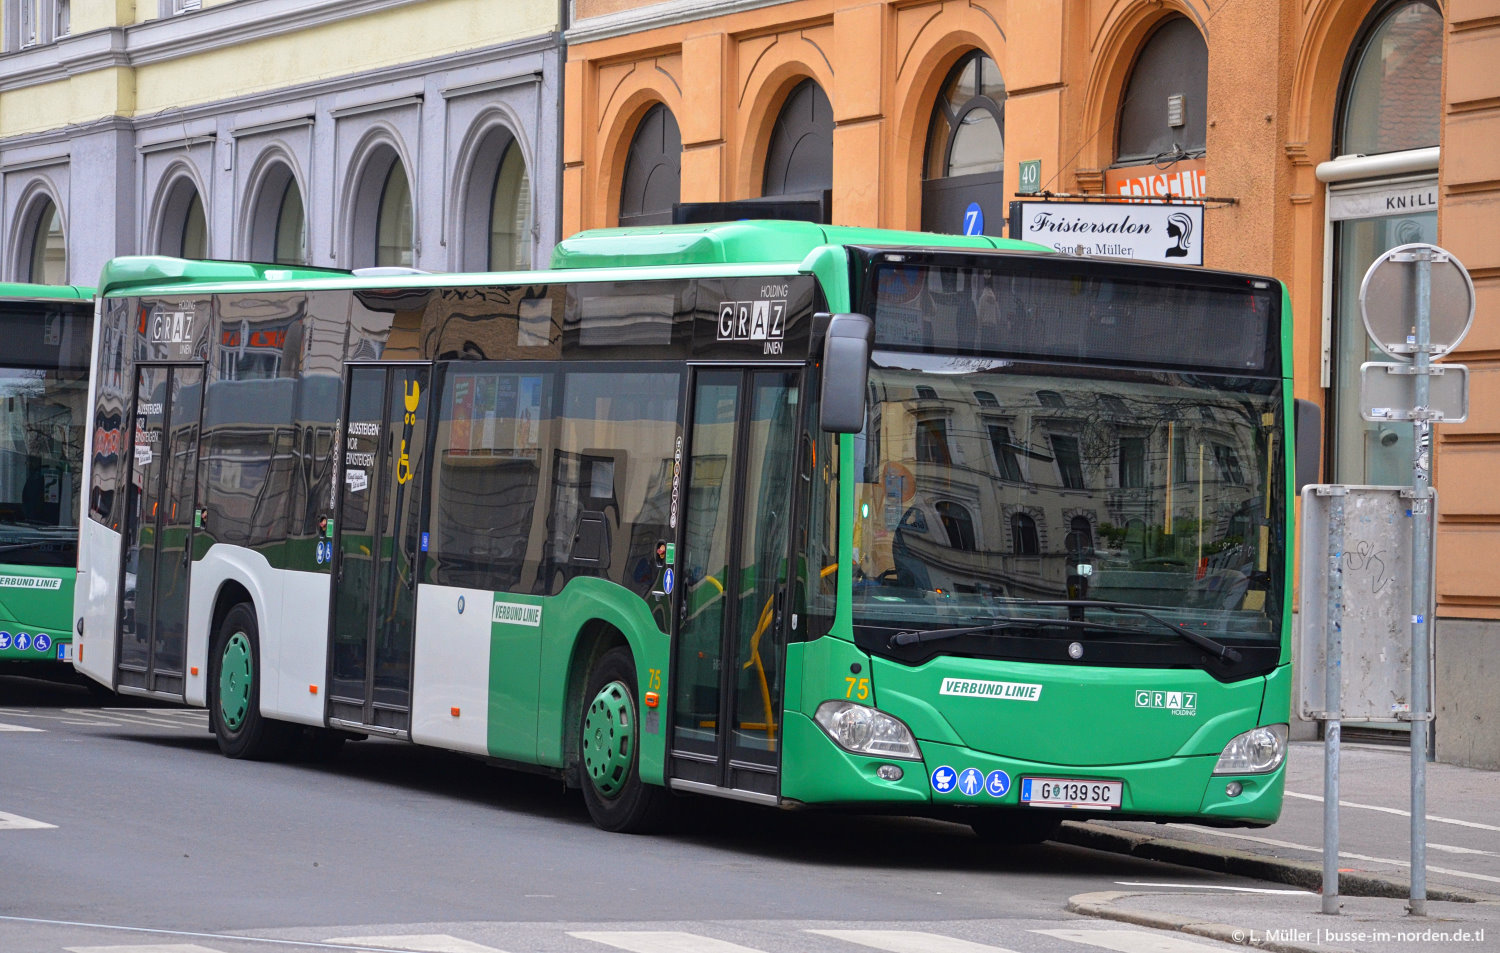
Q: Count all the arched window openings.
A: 10